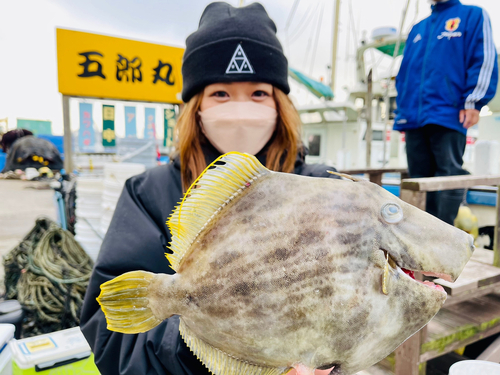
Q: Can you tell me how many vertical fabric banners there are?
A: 5